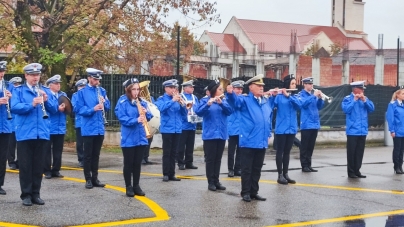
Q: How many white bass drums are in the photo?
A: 1